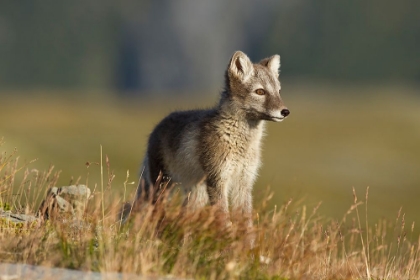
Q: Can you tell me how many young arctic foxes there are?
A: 1